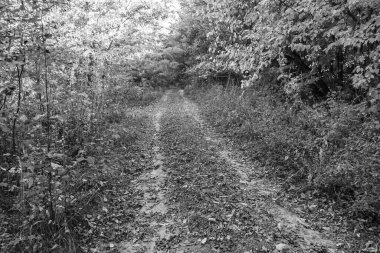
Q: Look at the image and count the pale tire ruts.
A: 2